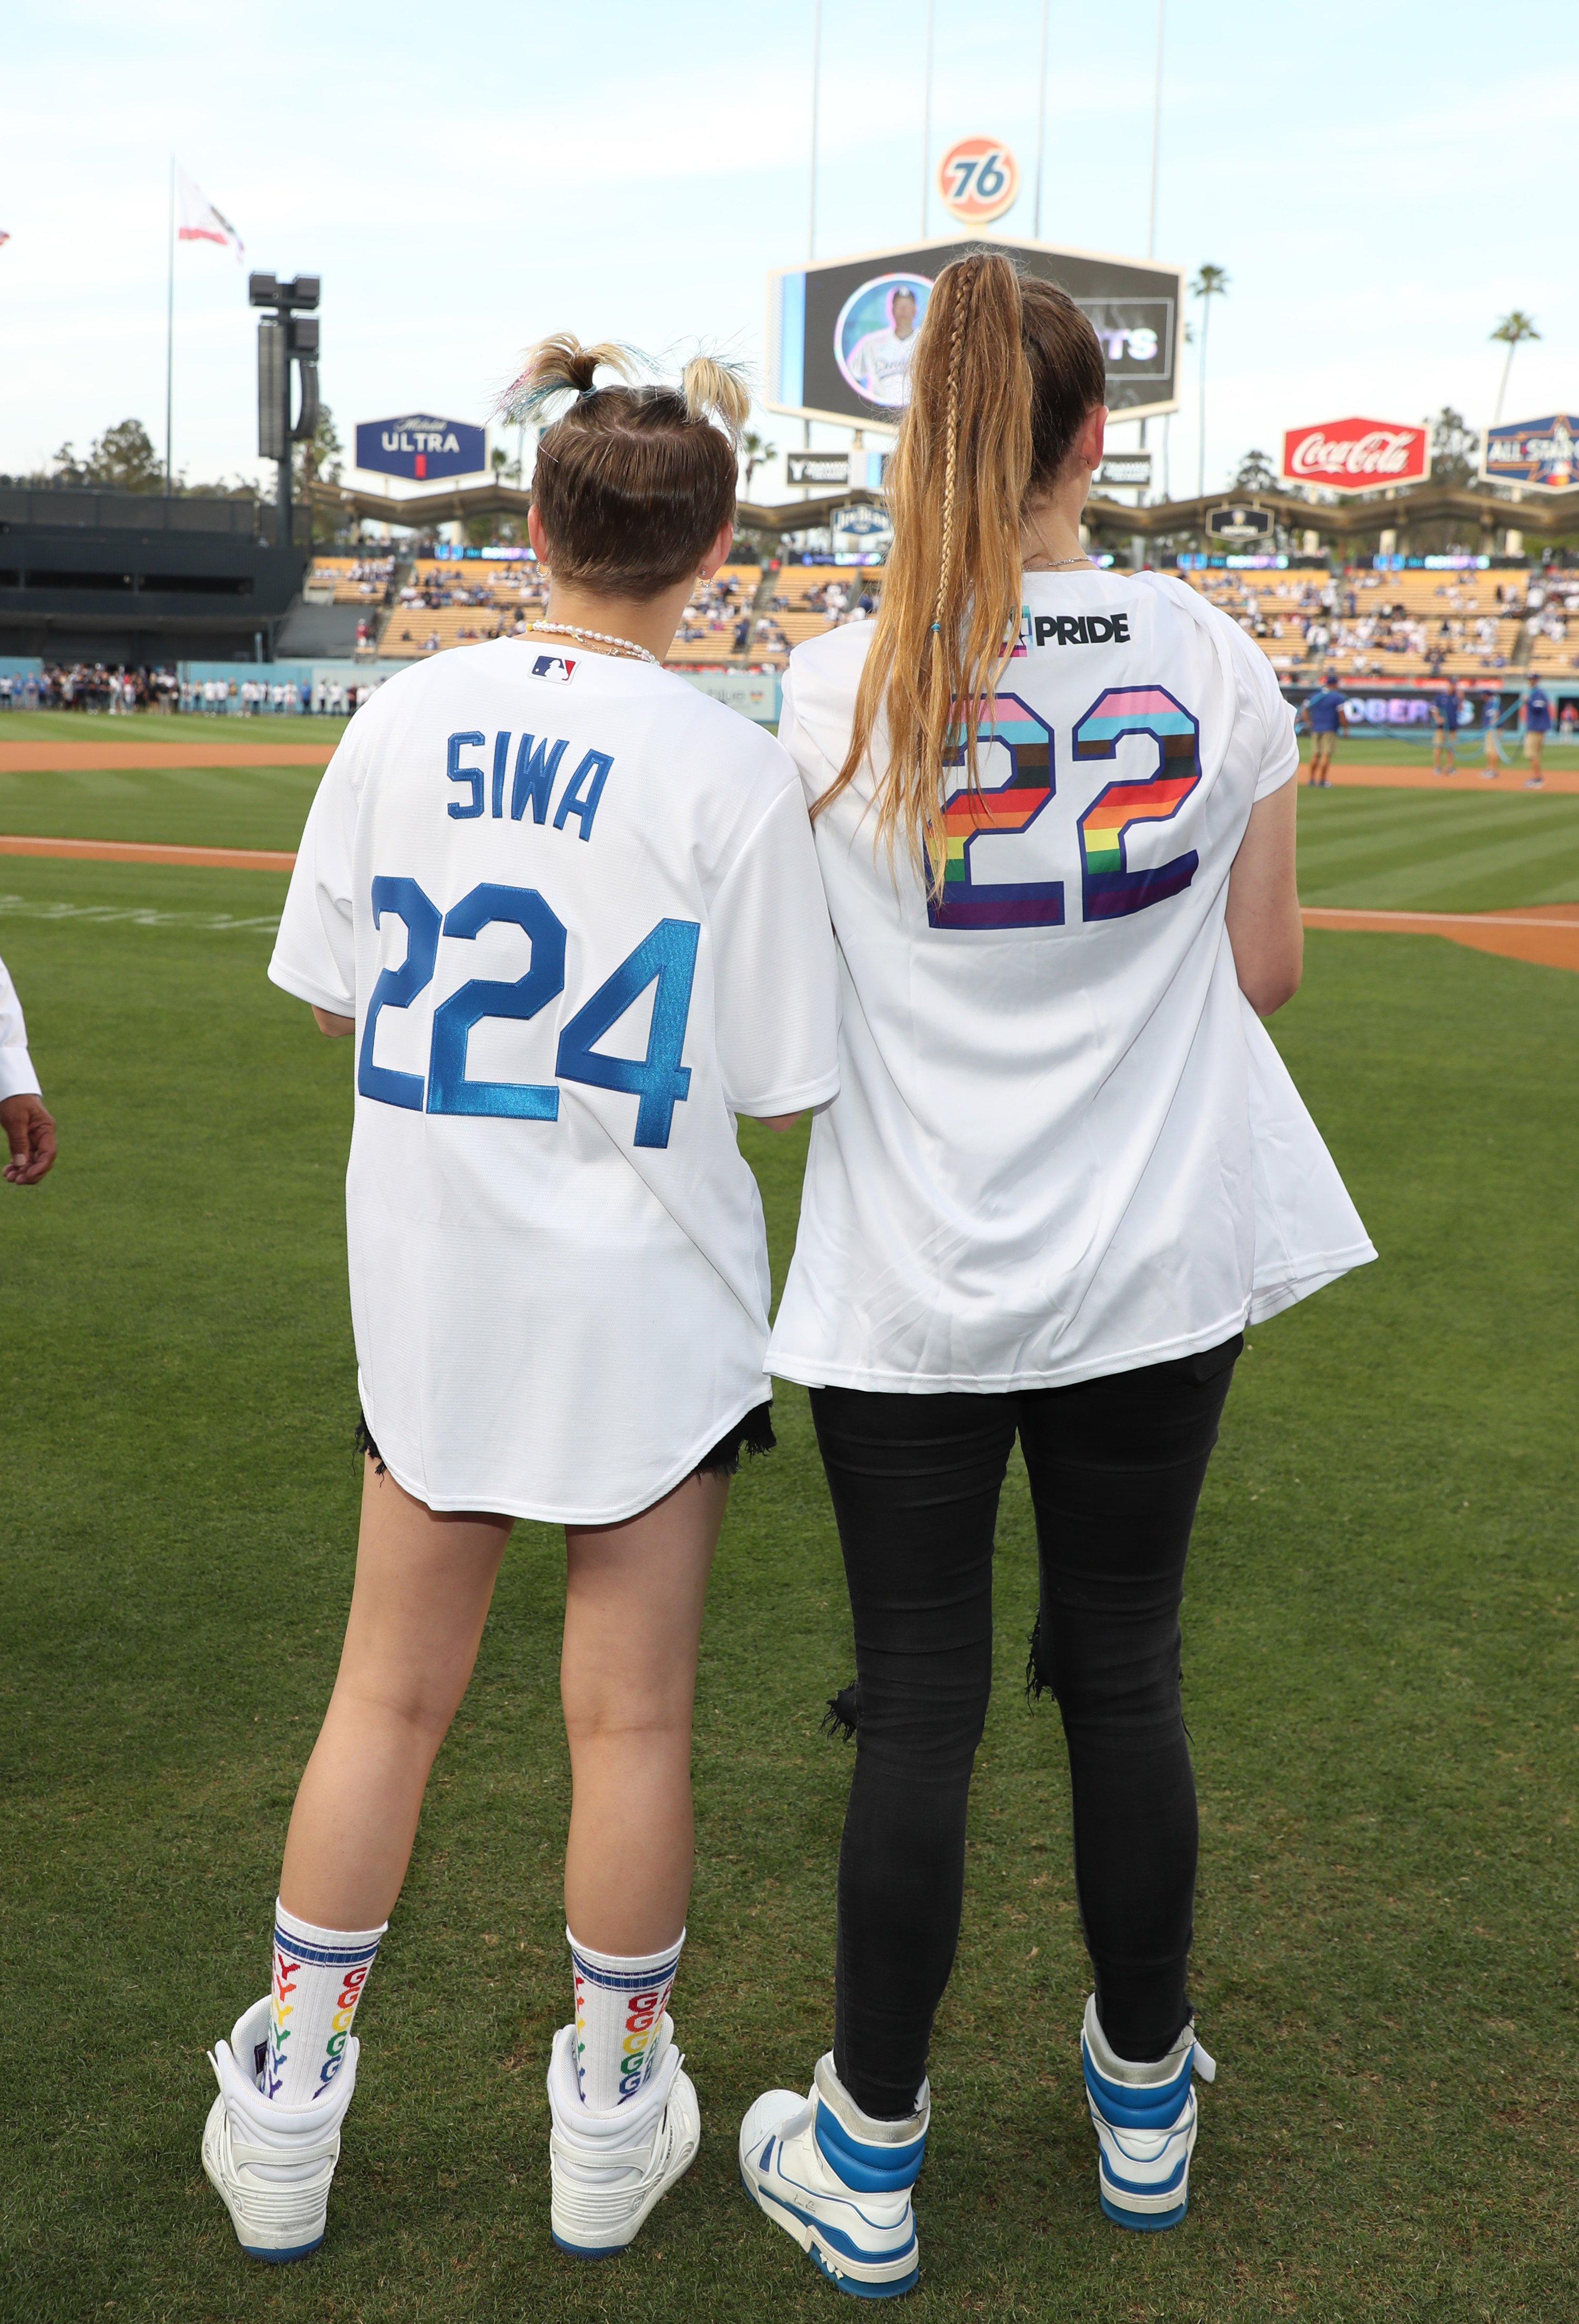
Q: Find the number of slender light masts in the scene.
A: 4